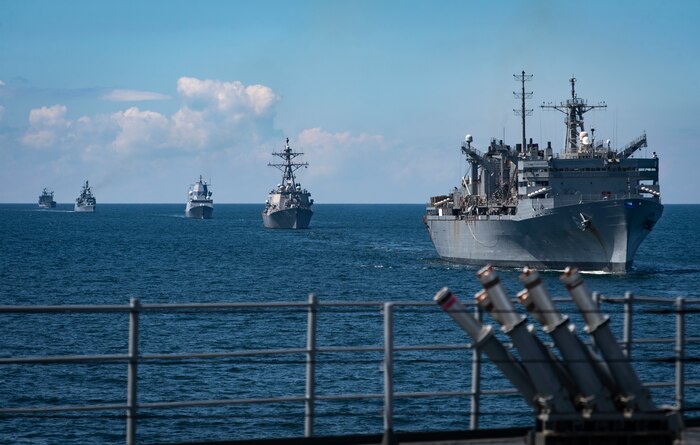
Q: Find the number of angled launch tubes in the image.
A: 6